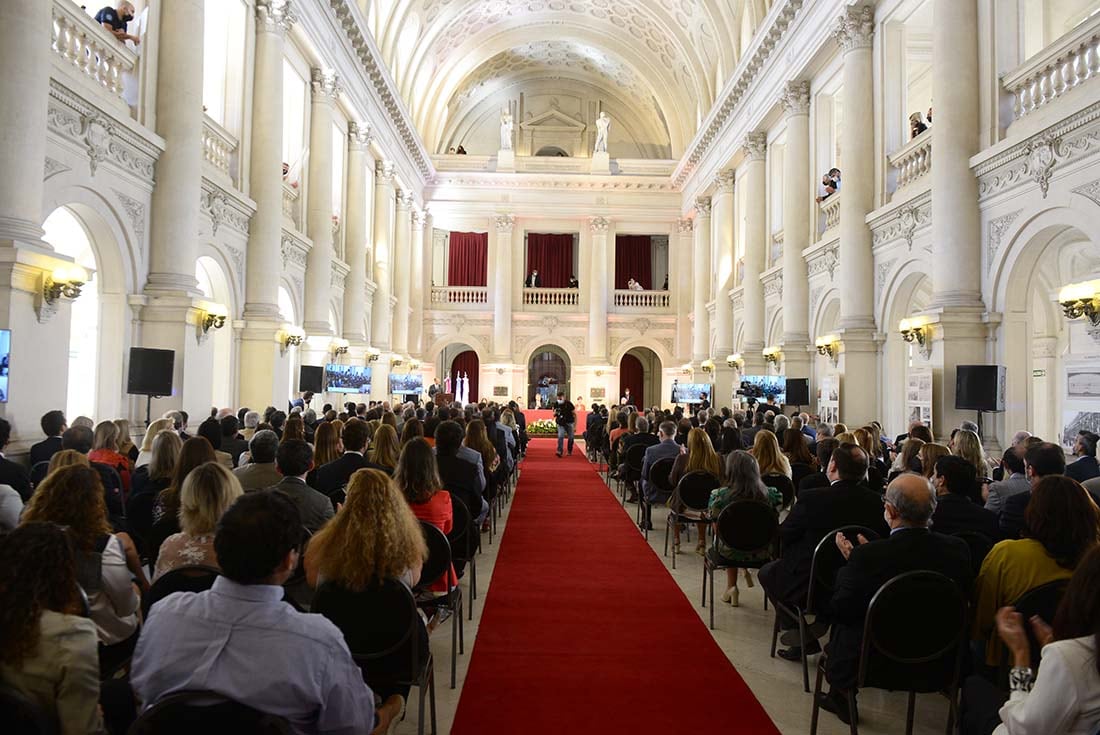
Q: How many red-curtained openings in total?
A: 5